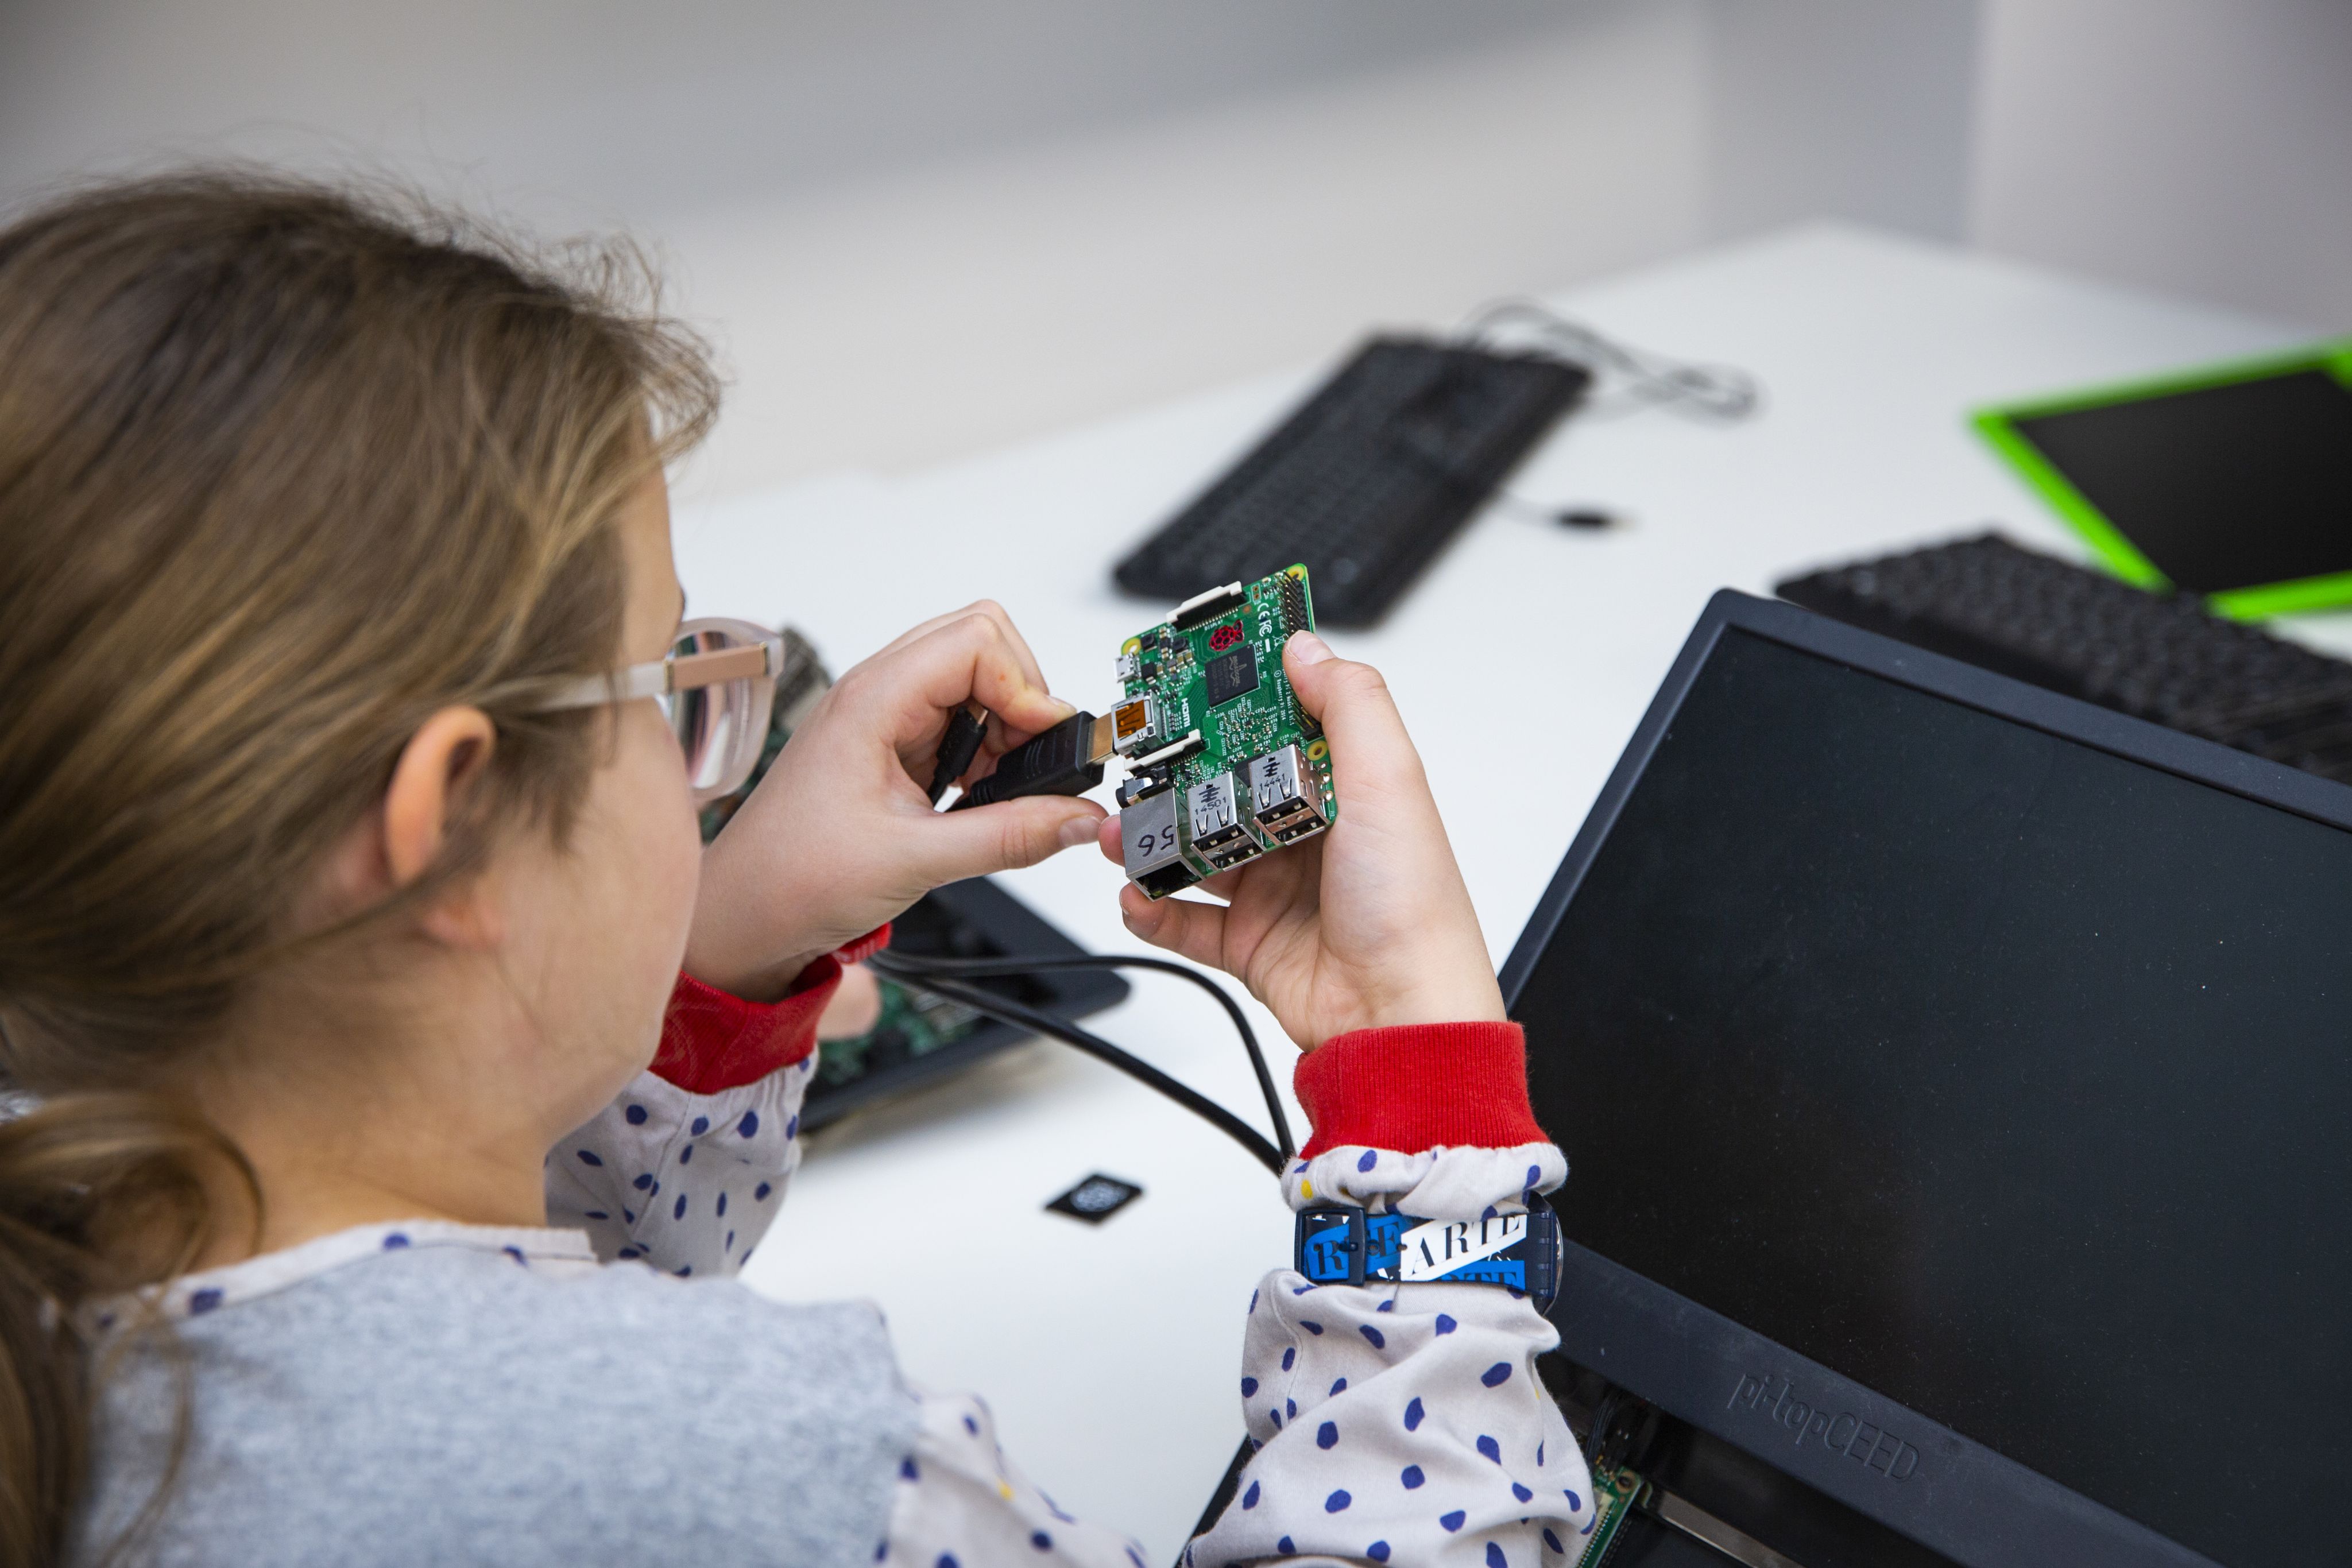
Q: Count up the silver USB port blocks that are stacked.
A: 2